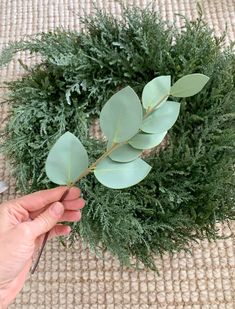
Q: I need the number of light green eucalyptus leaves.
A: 8